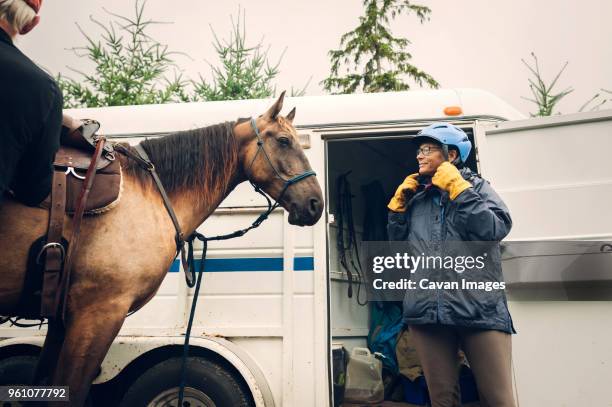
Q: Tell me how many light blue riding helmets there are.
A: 1